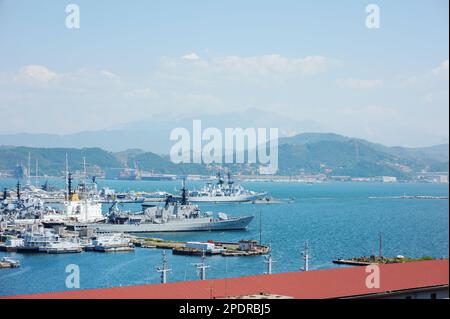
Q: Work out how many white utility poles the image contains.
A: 4